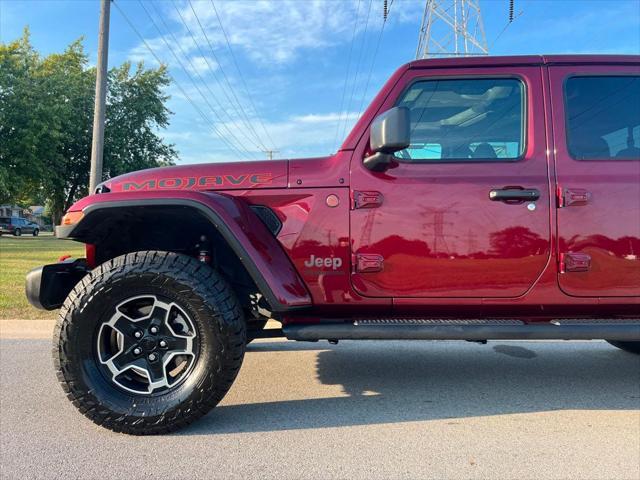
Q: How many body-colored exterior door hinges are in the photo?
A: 4